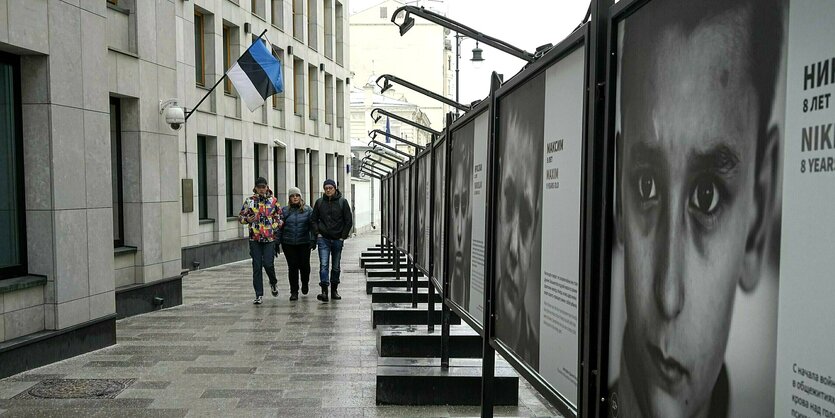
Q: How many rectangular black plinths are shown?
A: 11